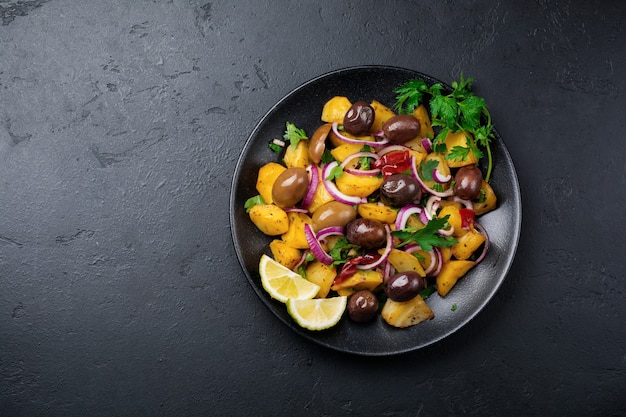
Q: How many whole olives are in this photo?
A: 9